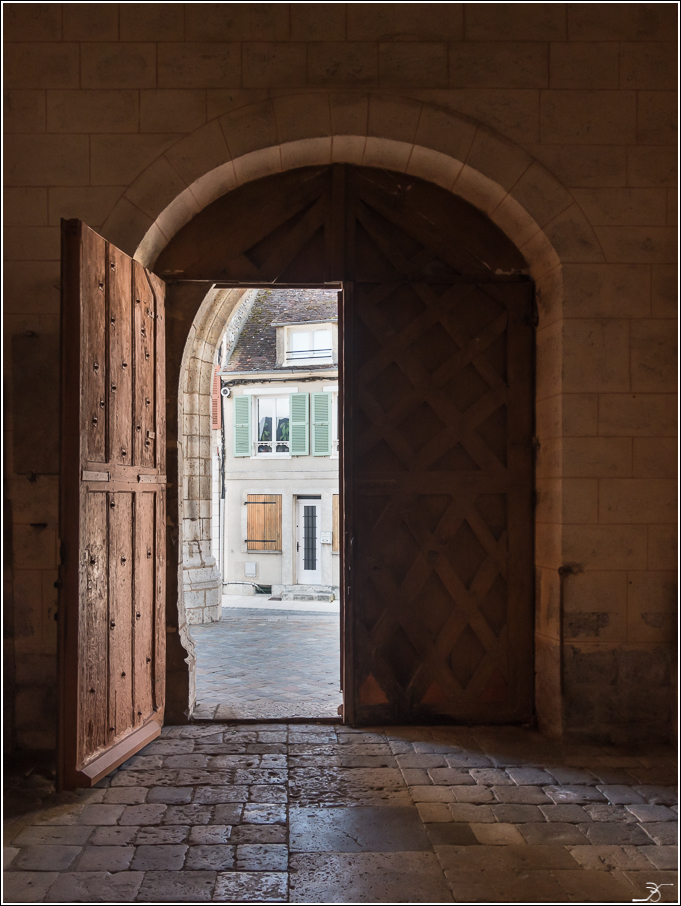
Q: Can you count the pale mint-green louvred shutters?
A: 3